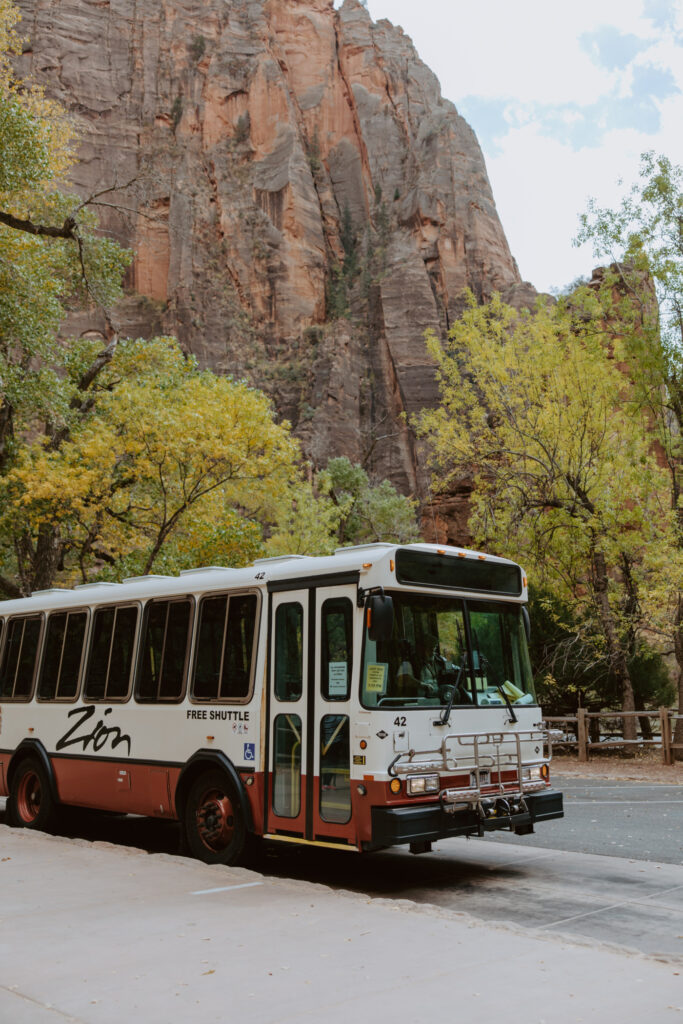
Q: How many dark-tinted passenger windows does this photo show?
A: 5